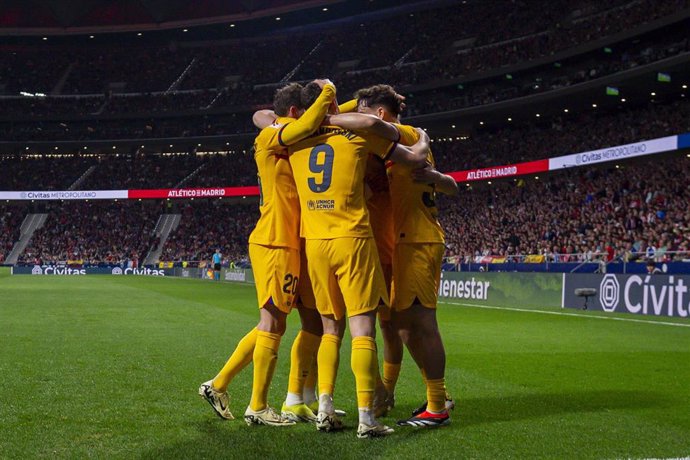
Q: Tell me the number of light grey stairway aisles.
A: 2